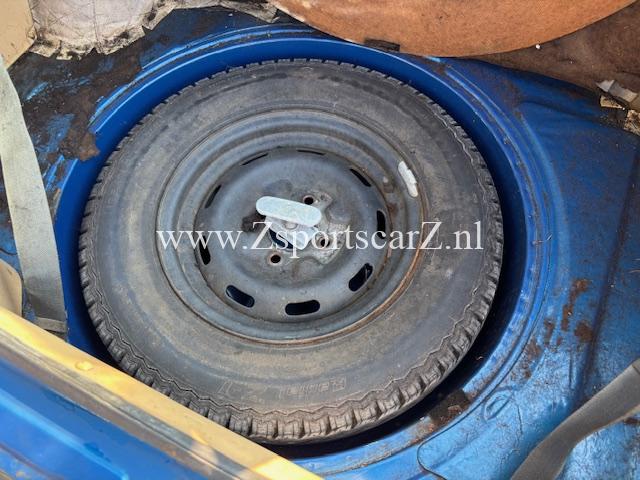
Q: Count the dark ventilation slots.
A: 9